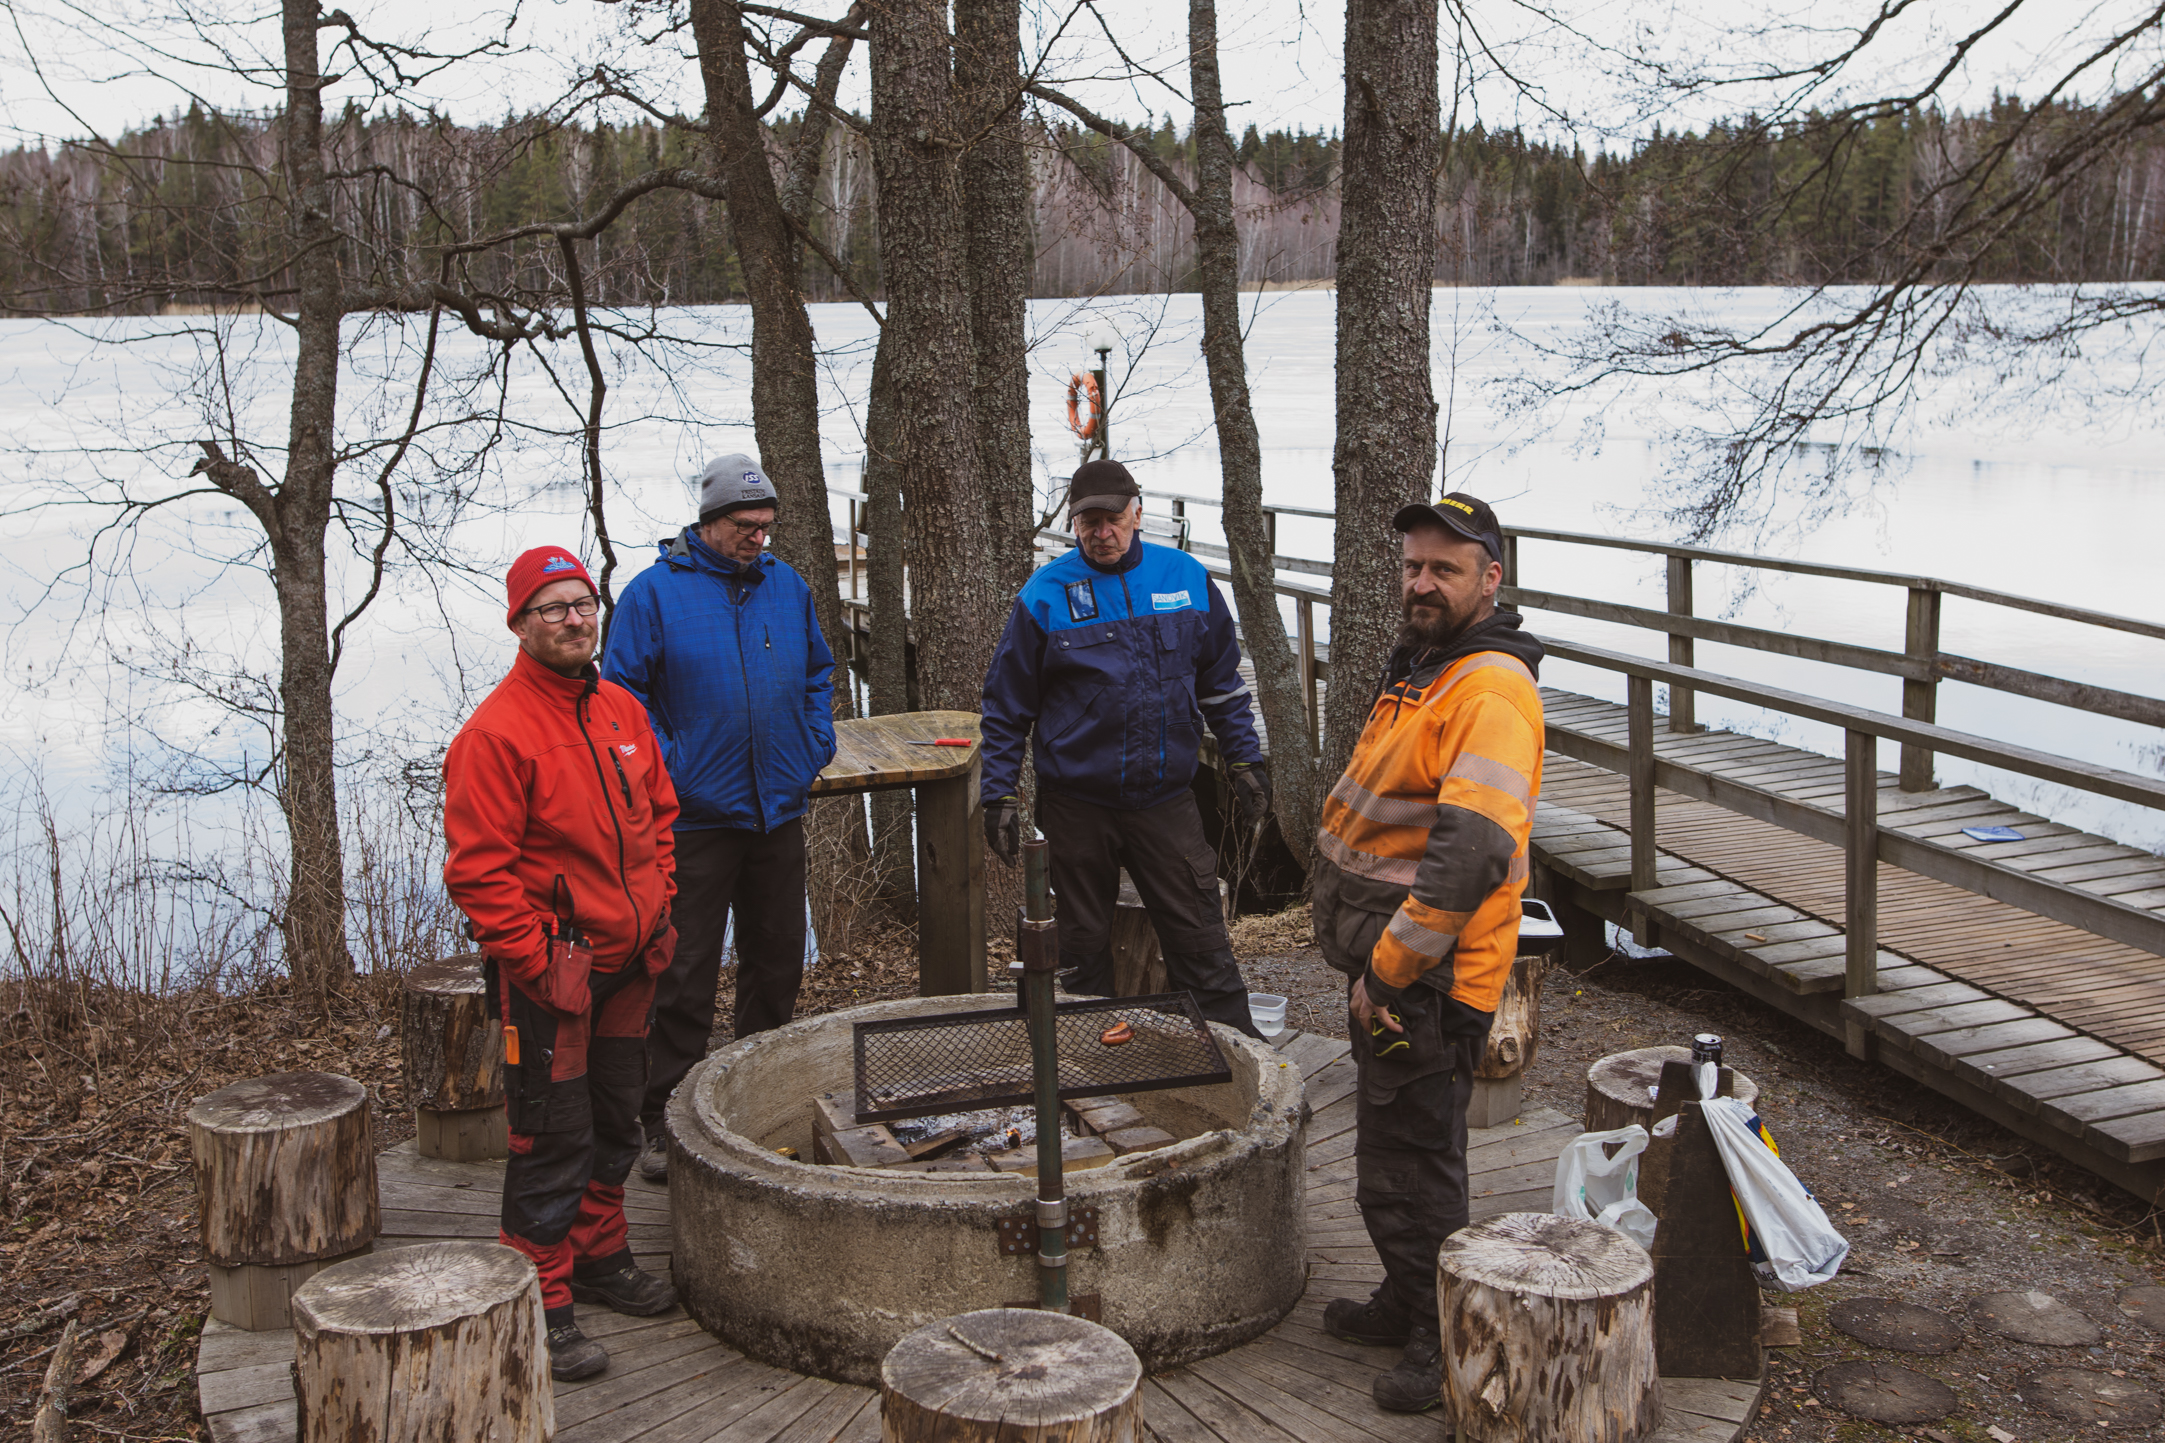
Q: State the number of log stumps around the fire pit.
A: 8